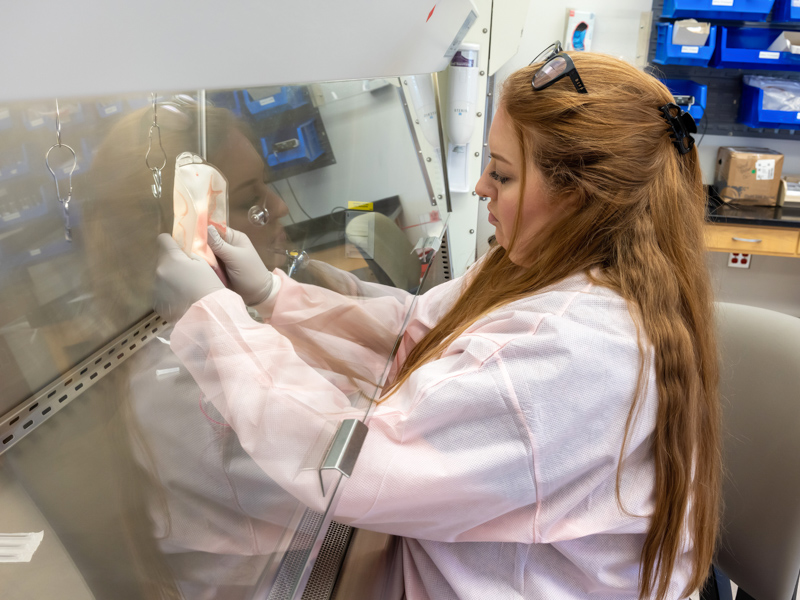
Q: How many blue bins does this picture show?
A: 6